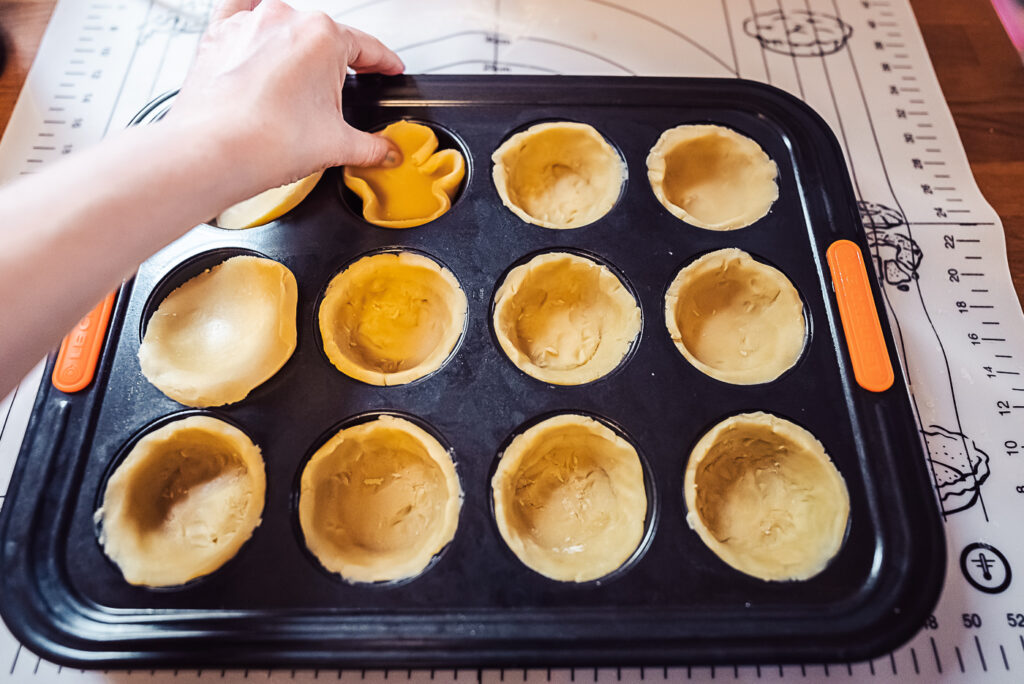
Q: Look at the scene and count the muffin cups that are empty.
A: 0